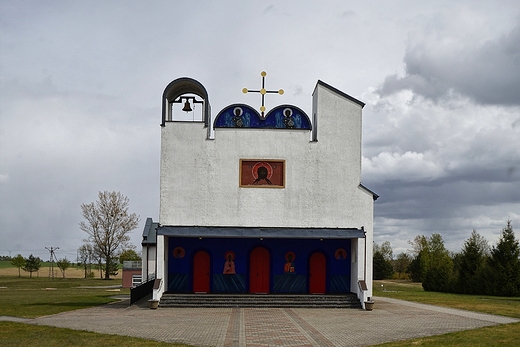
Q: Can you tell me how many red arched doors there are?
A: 3